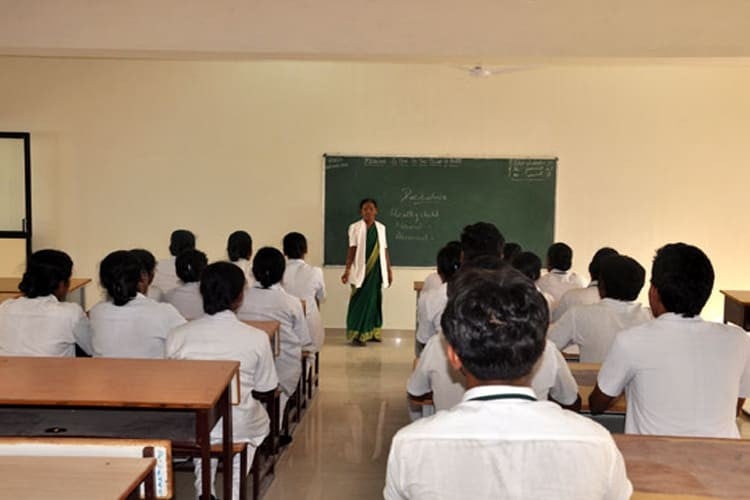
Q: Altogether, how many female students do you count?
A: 9